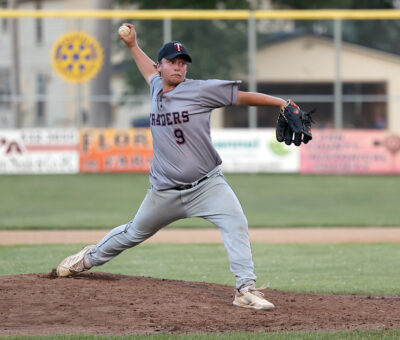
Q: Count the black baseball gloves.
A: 1